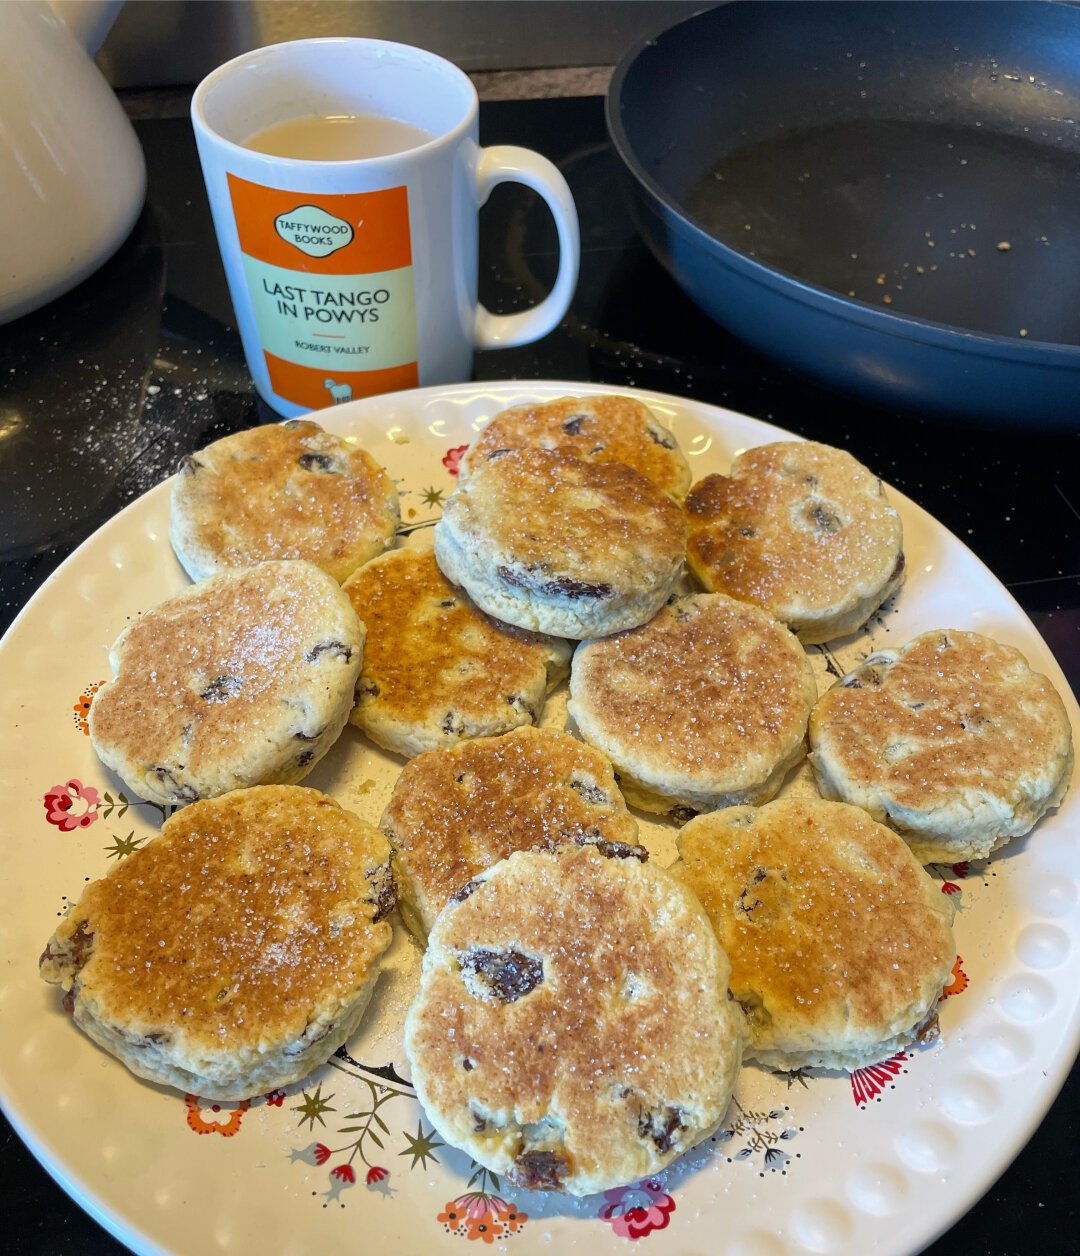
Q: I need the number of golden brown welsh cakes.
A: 12